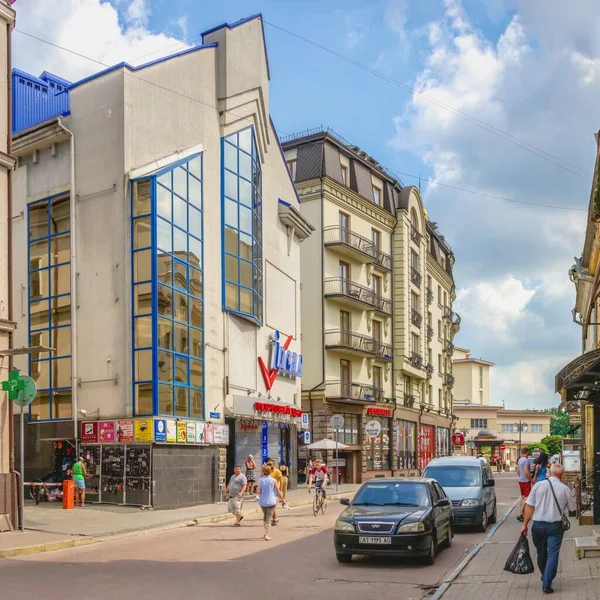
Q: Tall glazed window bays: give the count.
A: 3